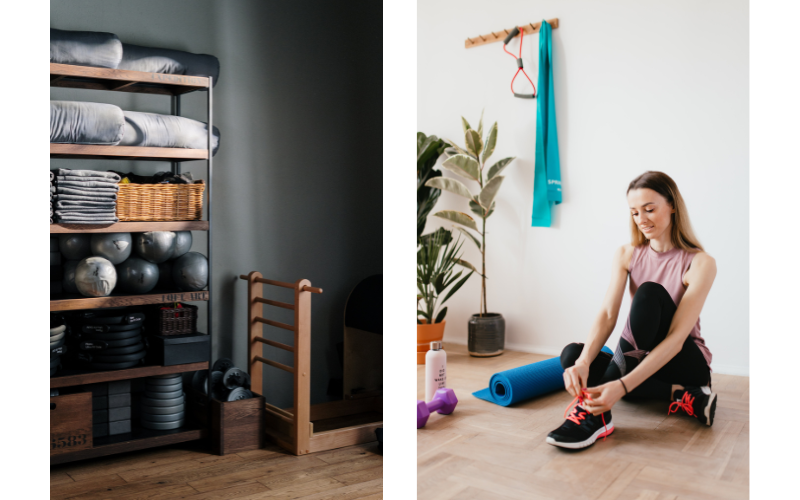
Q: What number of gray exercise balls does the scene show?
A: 8